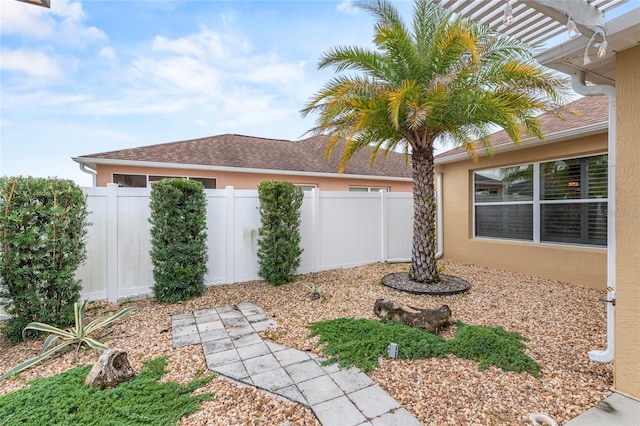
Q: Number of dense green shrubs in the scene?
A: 3